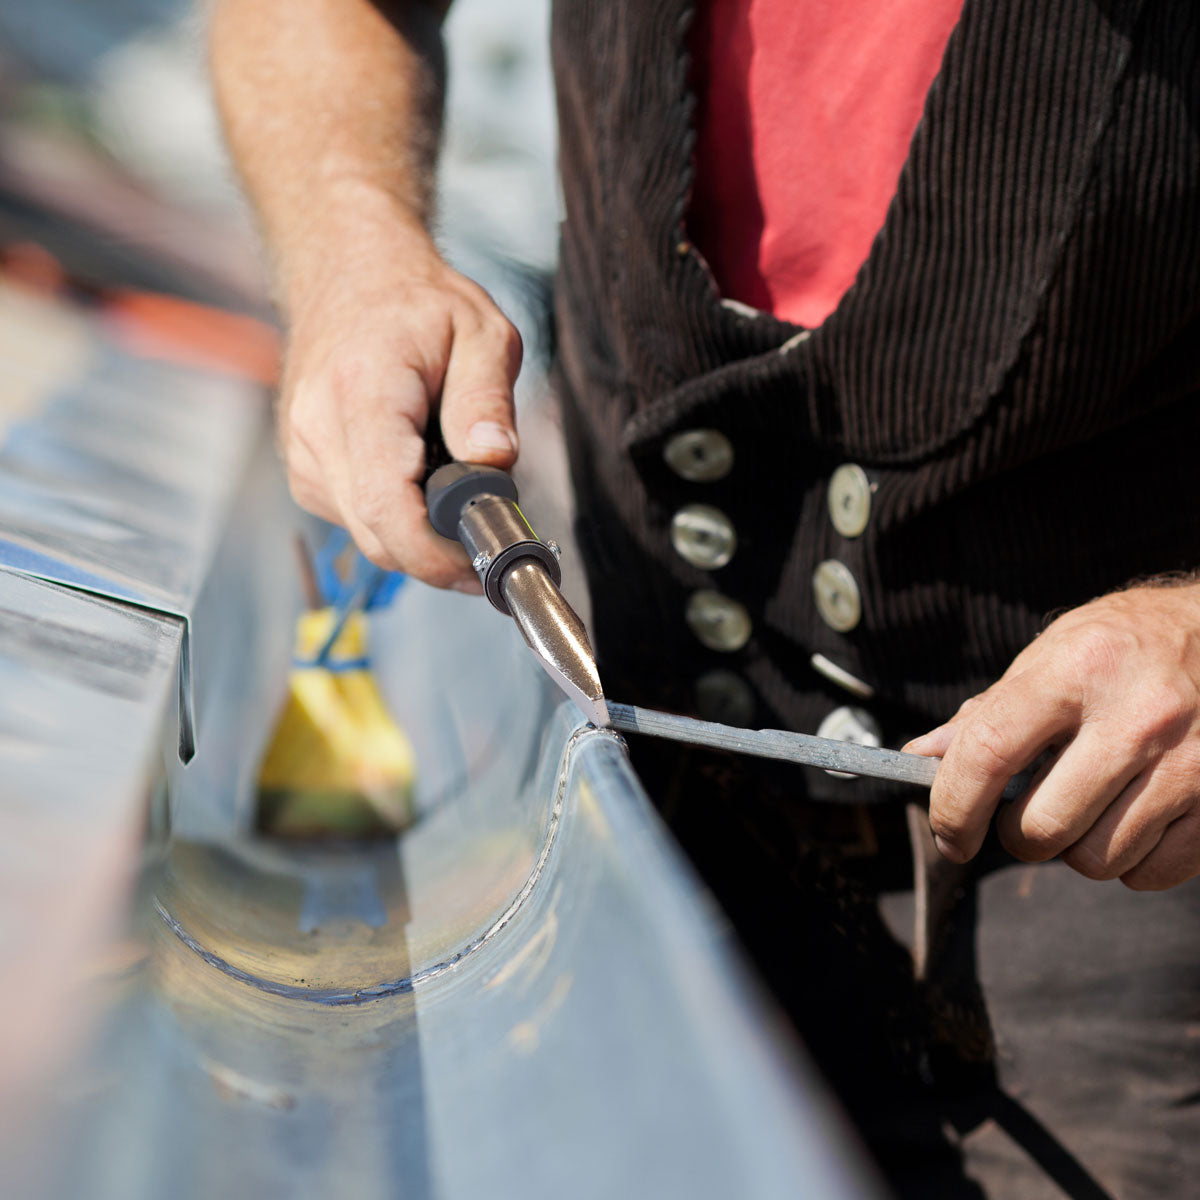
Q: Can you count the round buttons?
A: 8